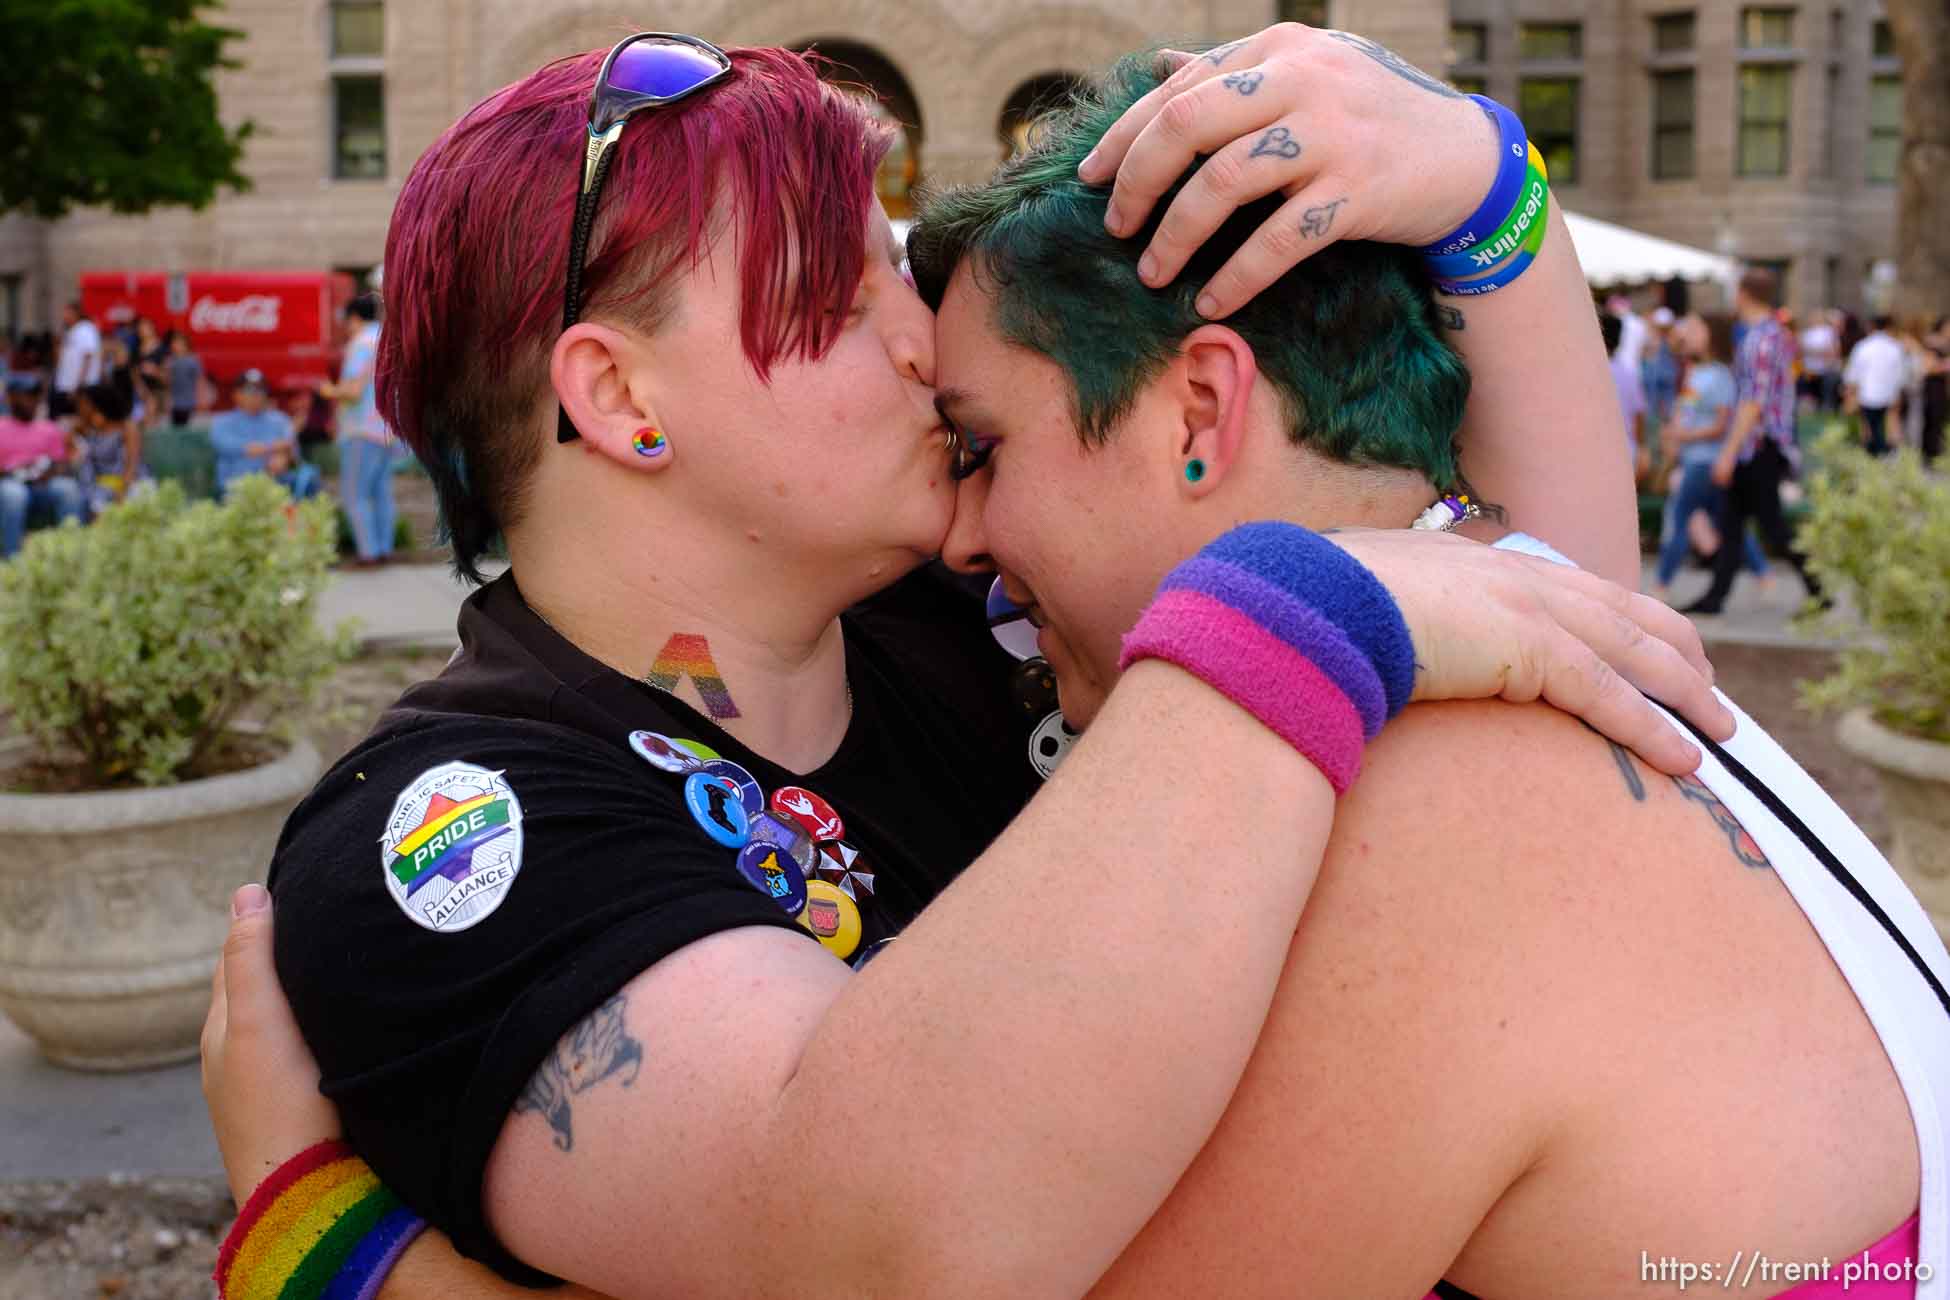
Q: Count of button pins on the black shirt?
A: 13